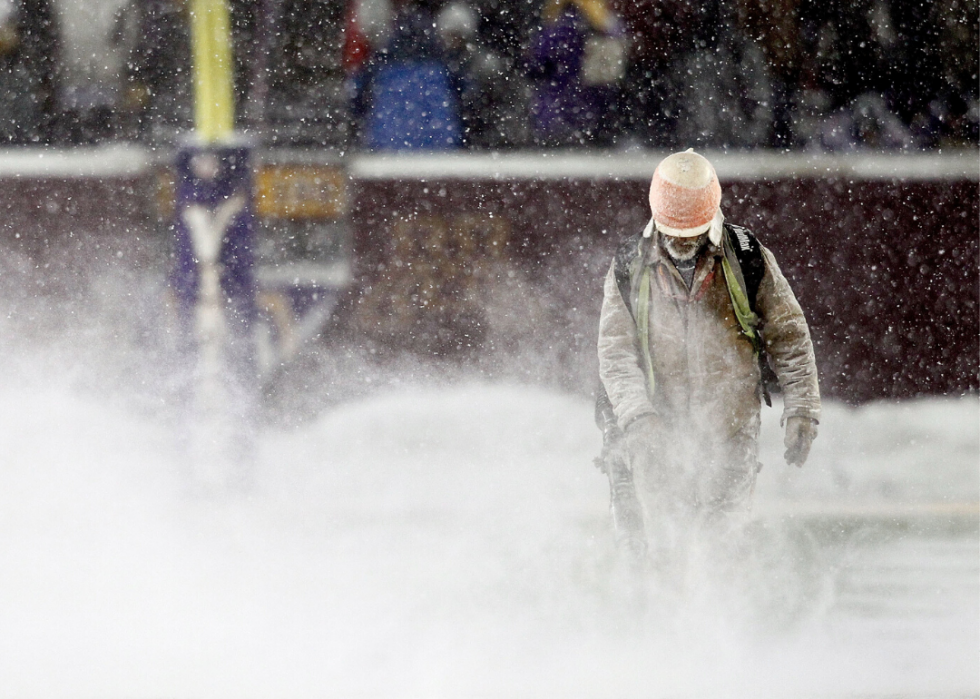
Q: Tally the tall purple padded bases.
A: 1